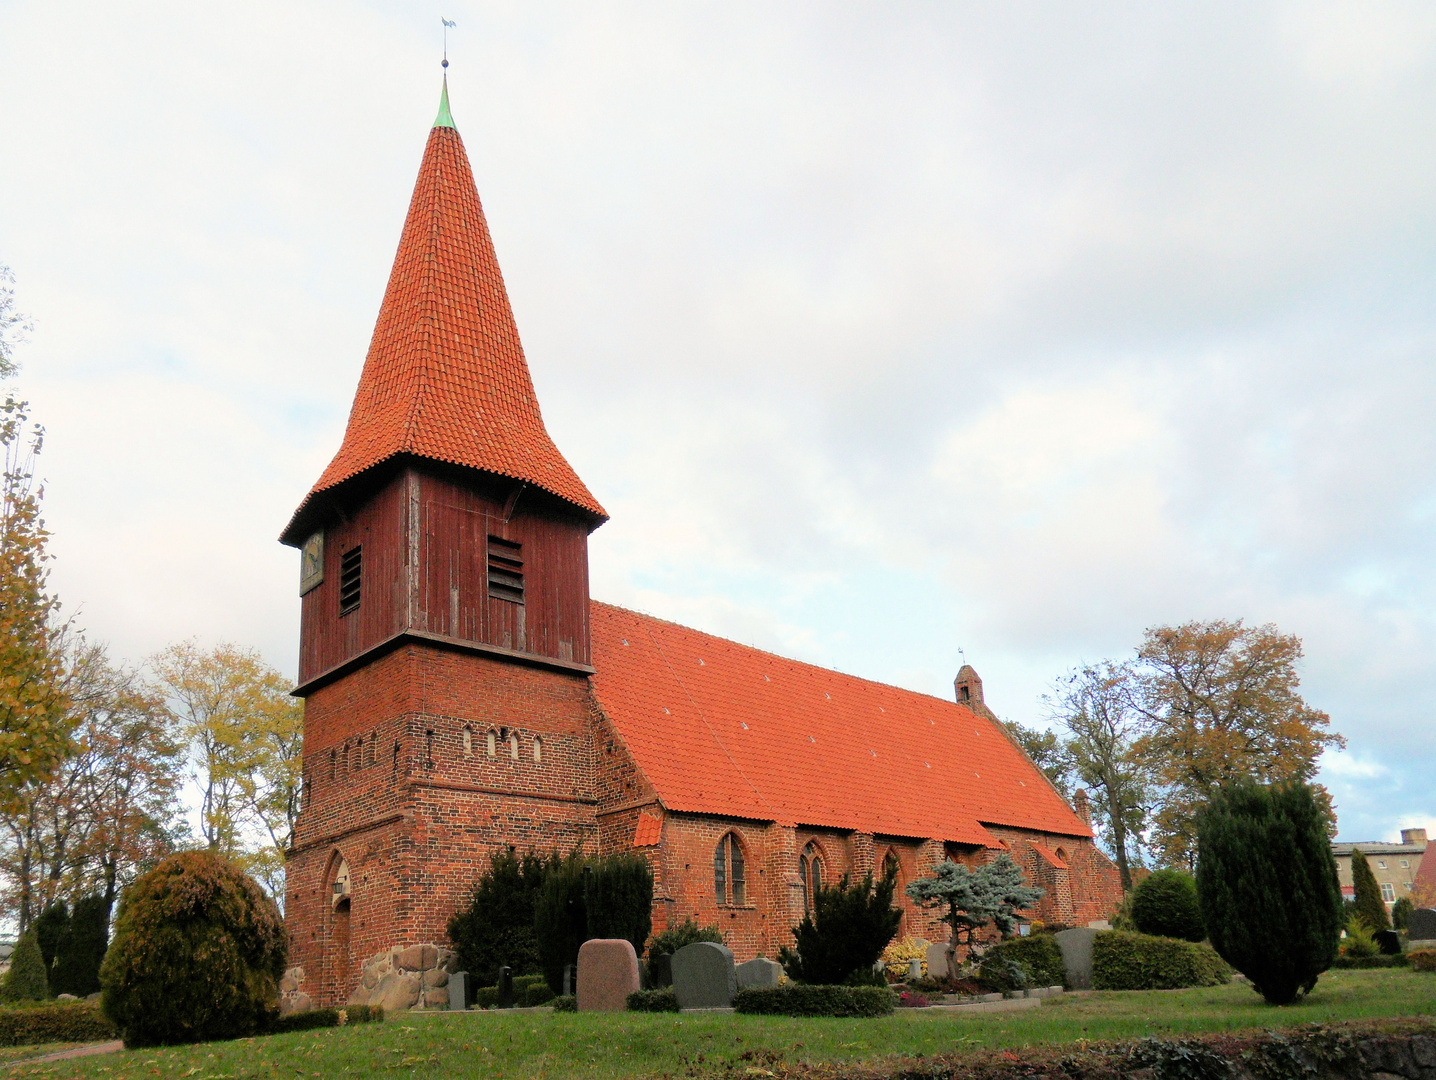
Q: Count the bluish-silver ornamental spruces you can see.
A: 1